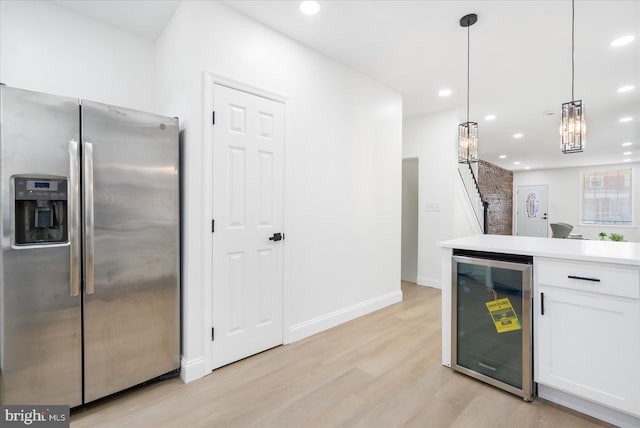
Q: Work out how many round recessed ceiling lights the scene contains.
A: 13